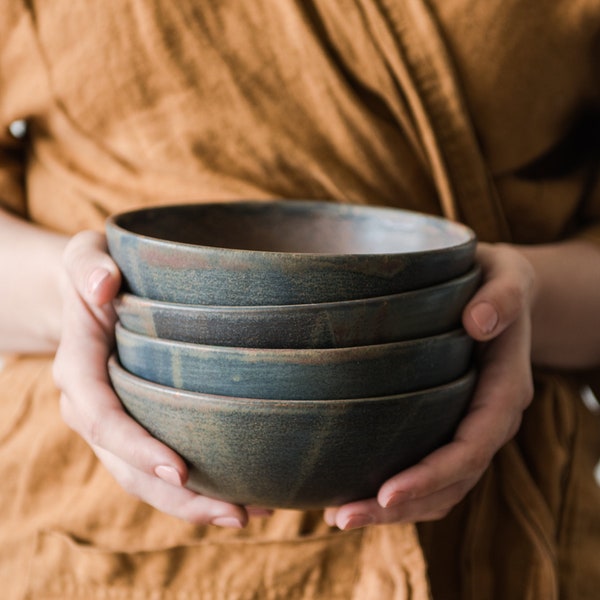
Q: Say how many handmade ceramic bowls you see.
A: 4